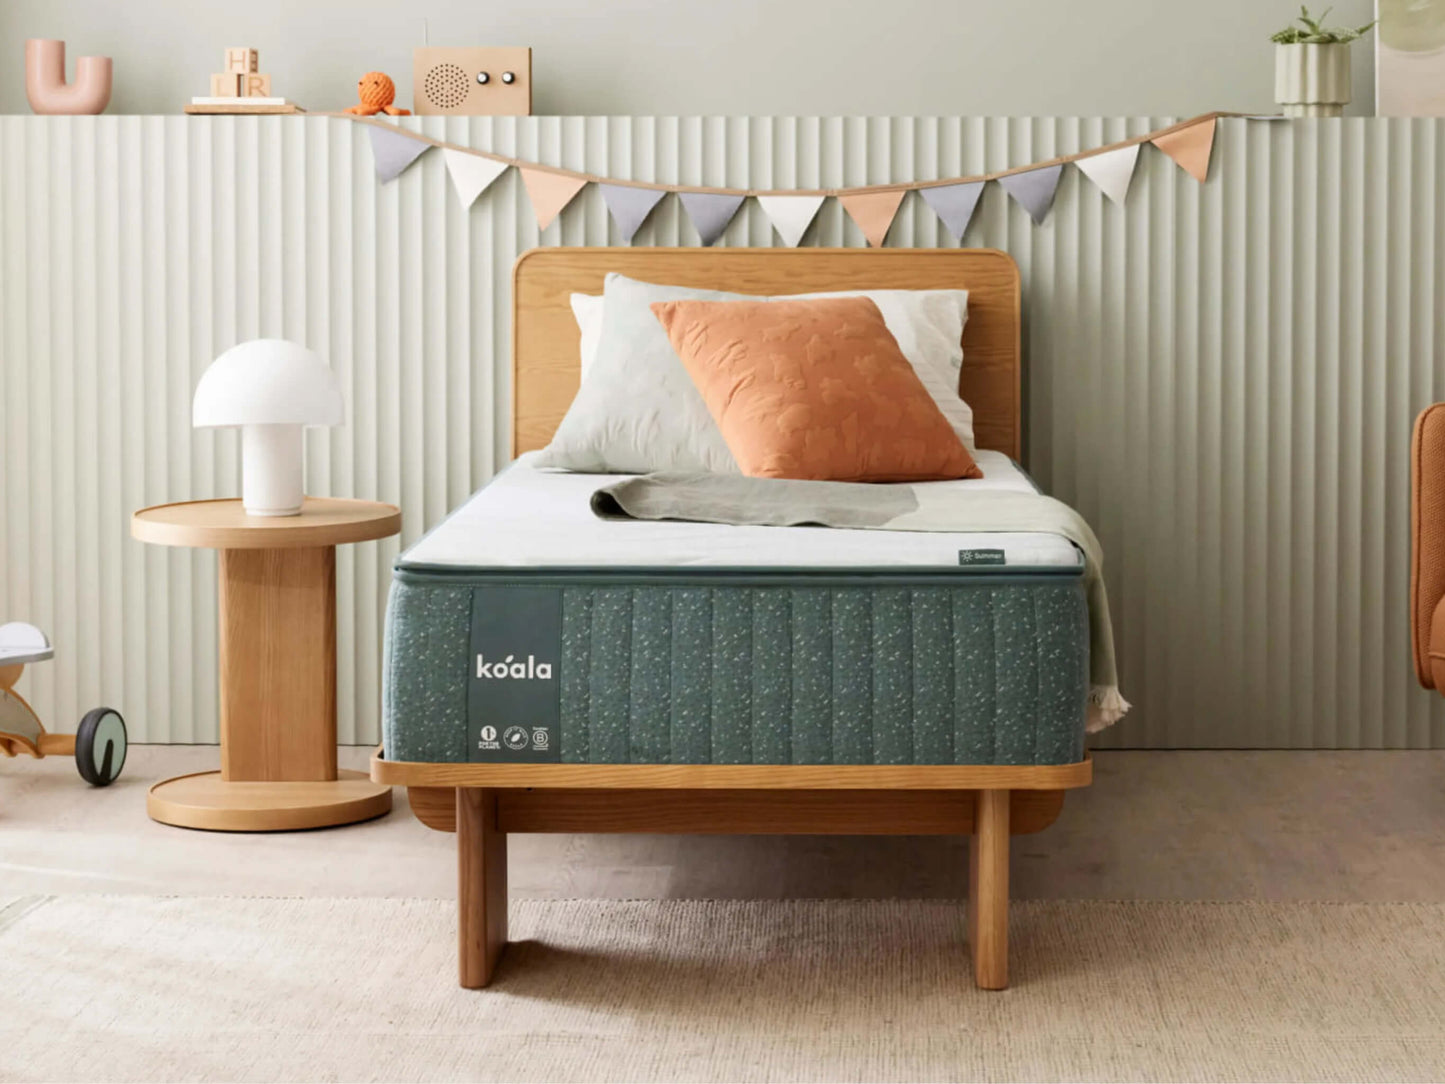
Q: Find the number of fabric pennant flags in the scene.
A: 11